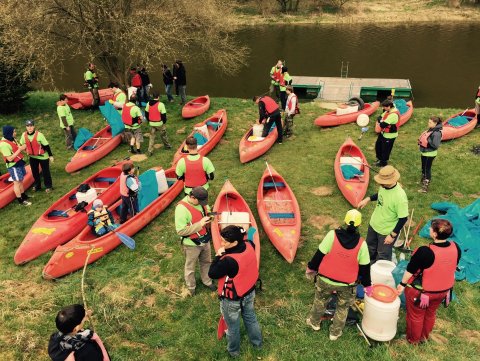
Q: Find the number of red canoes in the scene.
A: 14